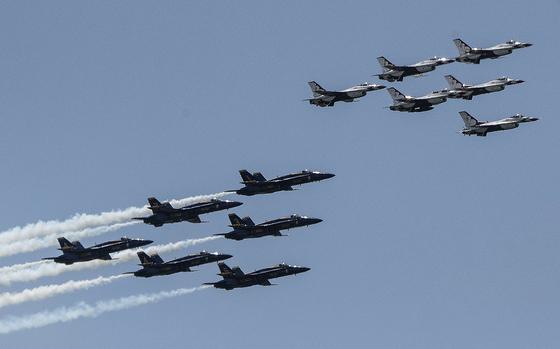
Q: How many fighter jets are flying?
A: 12